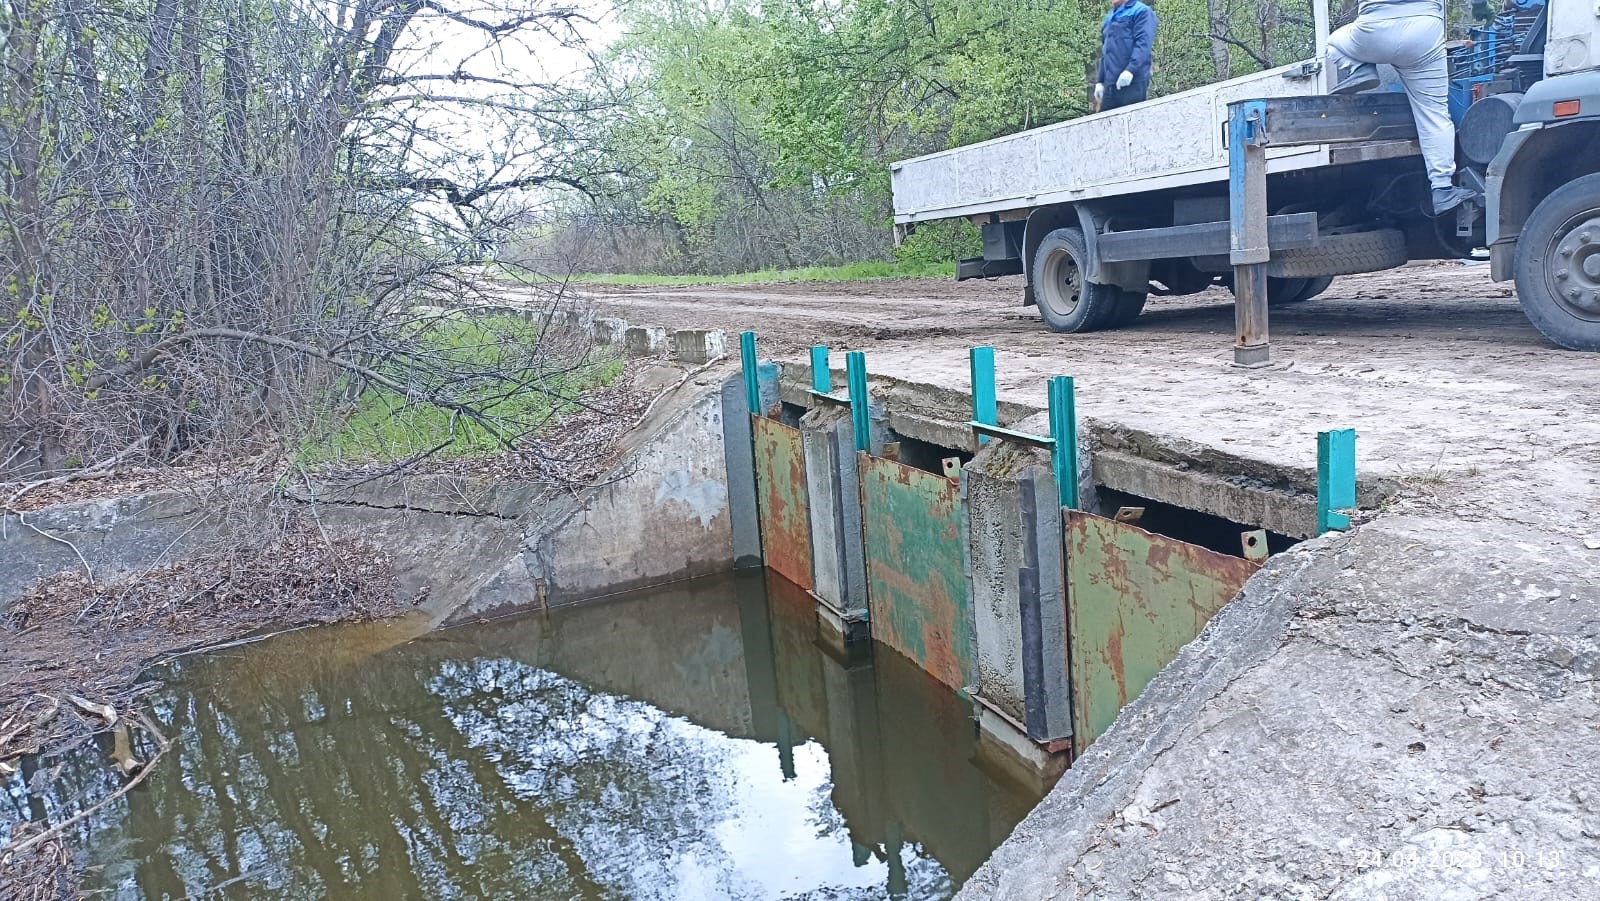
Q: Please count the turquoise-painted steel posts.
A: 6